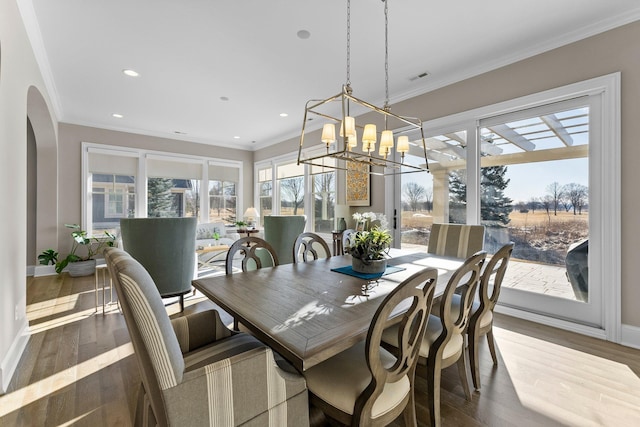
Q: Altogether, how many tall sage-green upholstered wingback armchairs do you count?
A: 2